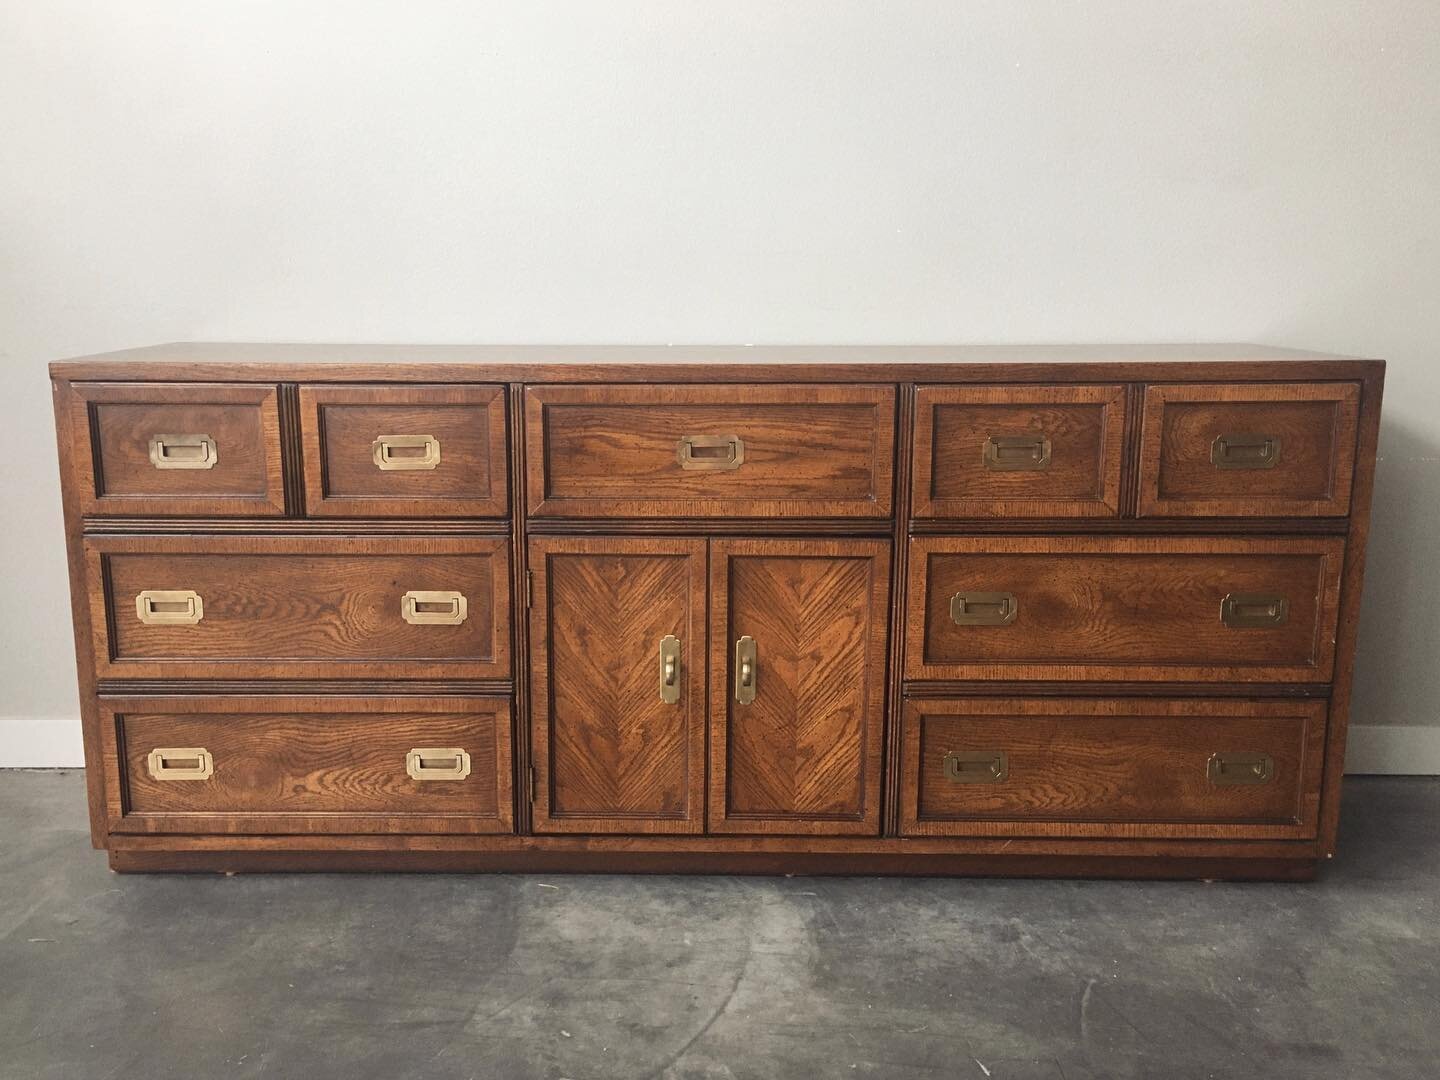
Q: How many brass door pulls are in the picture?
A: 2